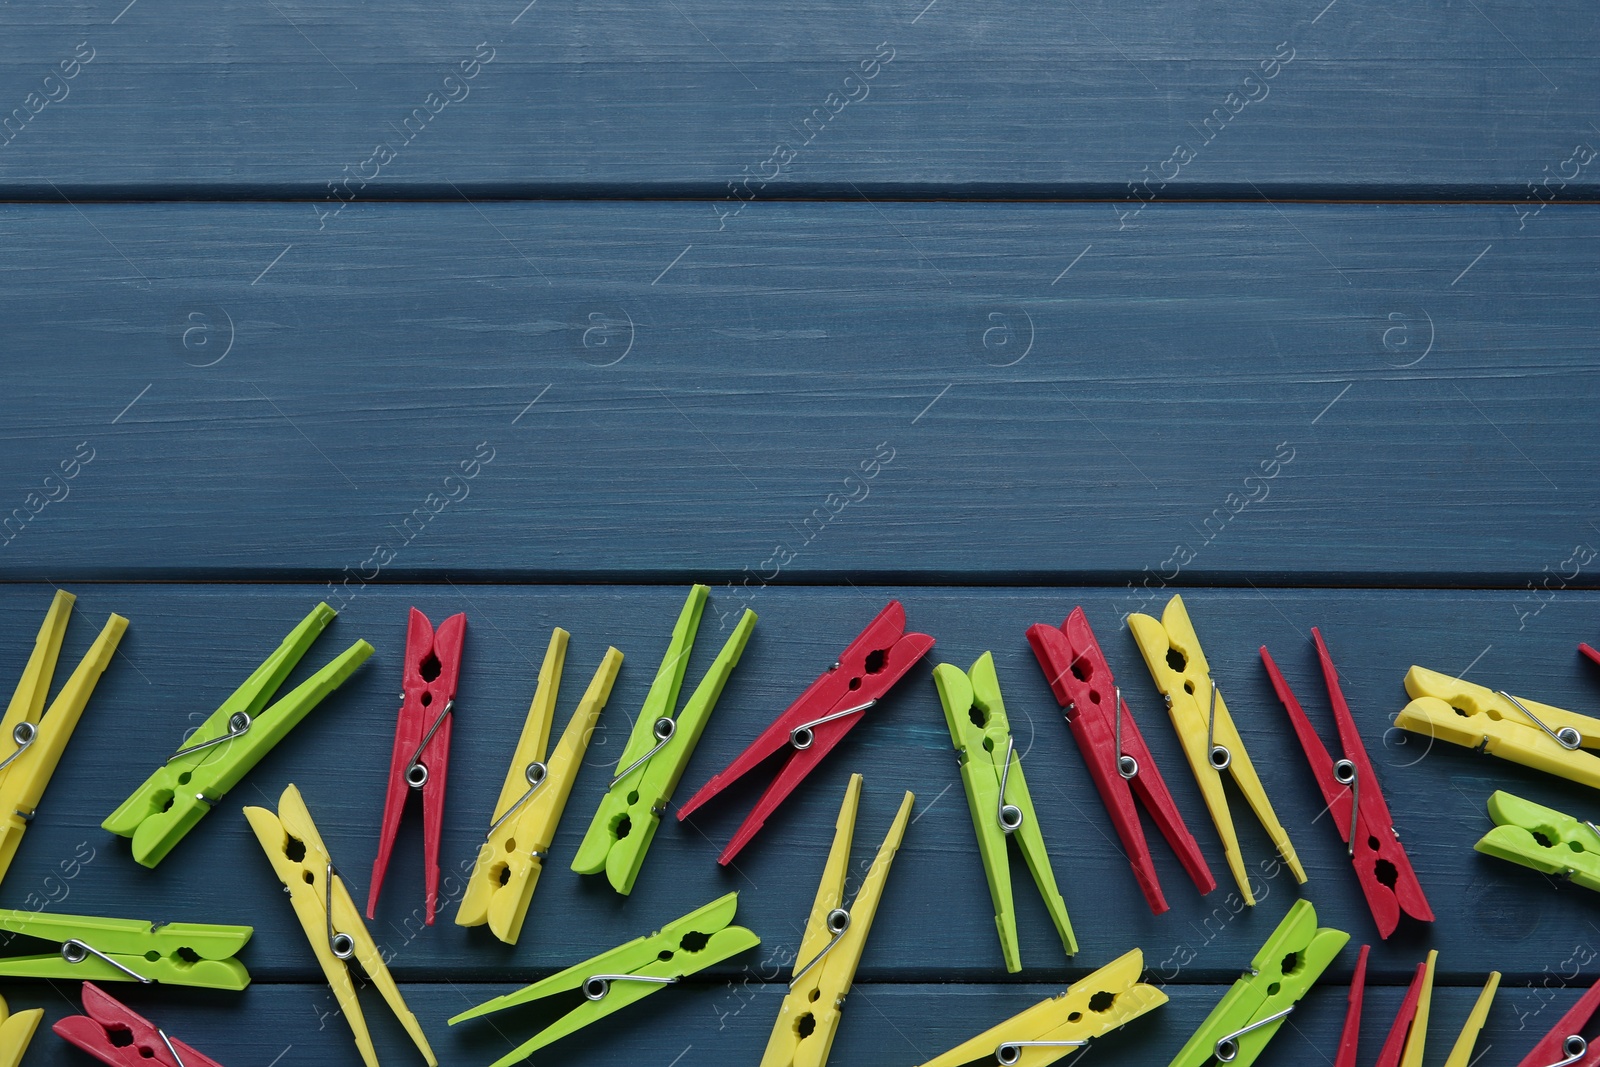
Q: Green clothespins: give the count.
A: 7